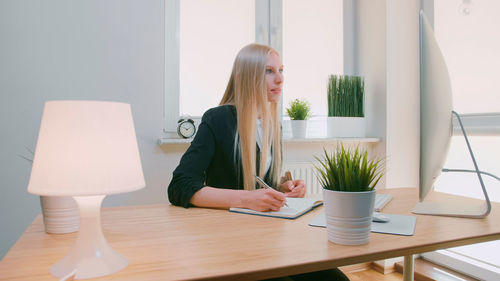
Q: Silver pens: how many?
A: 1